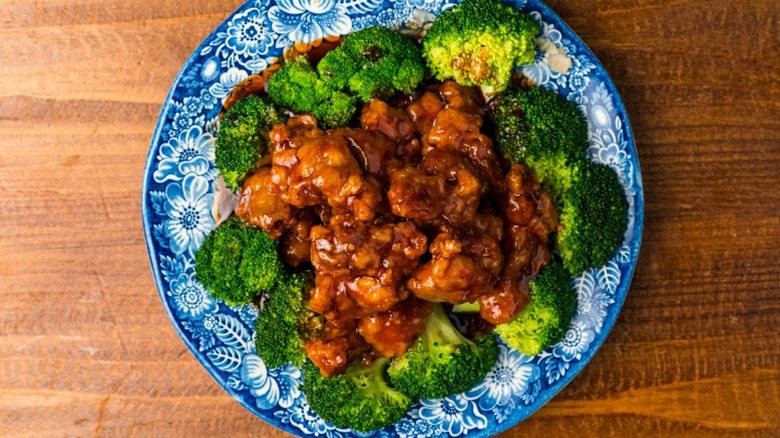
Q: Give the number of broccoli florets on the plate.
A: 11